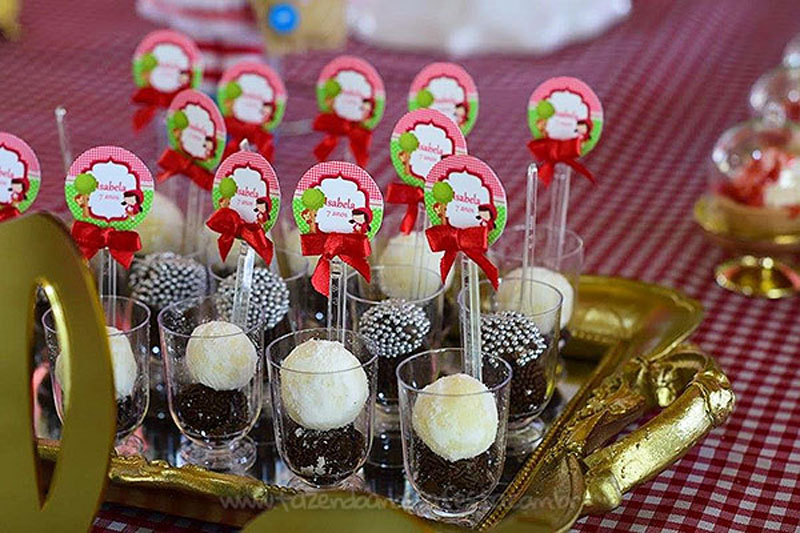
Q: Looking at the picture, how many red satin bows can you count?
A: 11